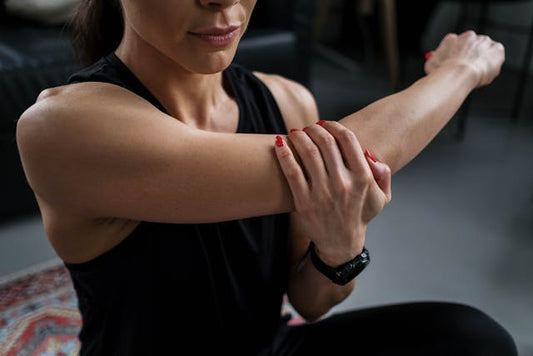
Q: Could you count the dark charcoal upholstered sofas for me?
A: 1